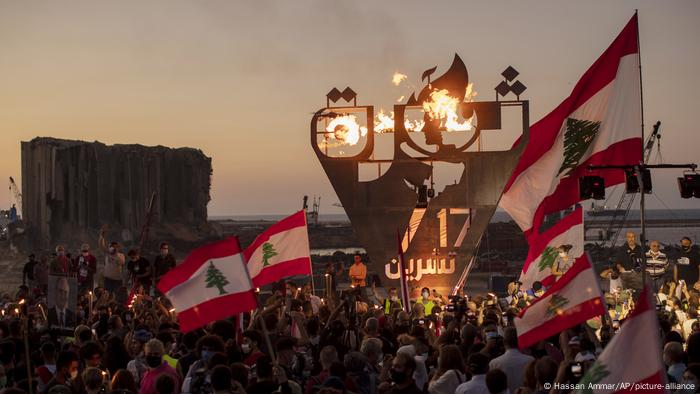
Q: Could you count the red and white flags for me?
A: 6